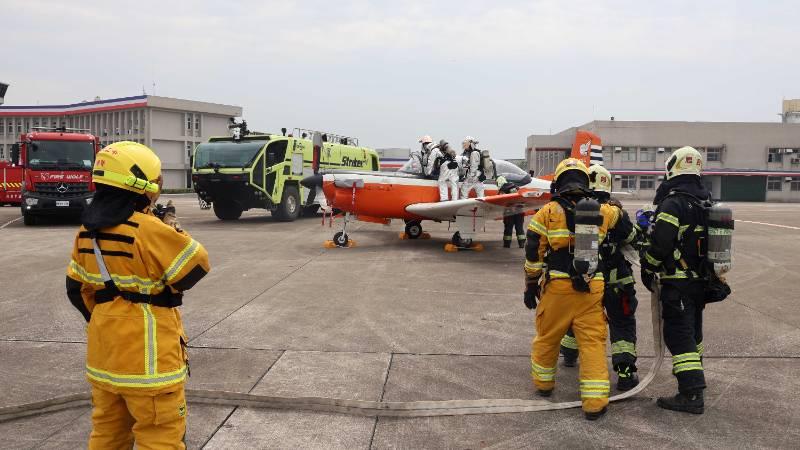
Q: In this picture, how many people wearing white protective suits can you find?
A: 3